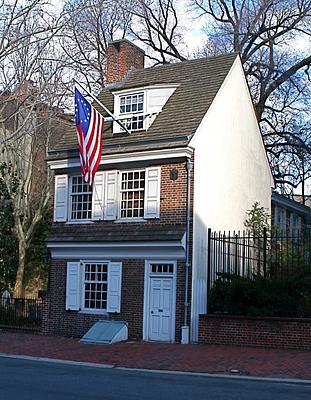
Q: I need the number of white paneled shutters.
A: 6